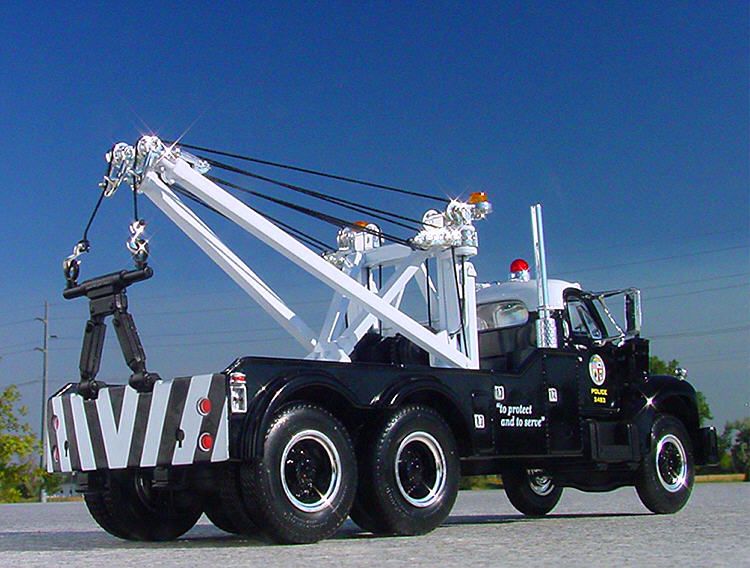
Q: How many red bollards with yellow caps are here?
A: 0